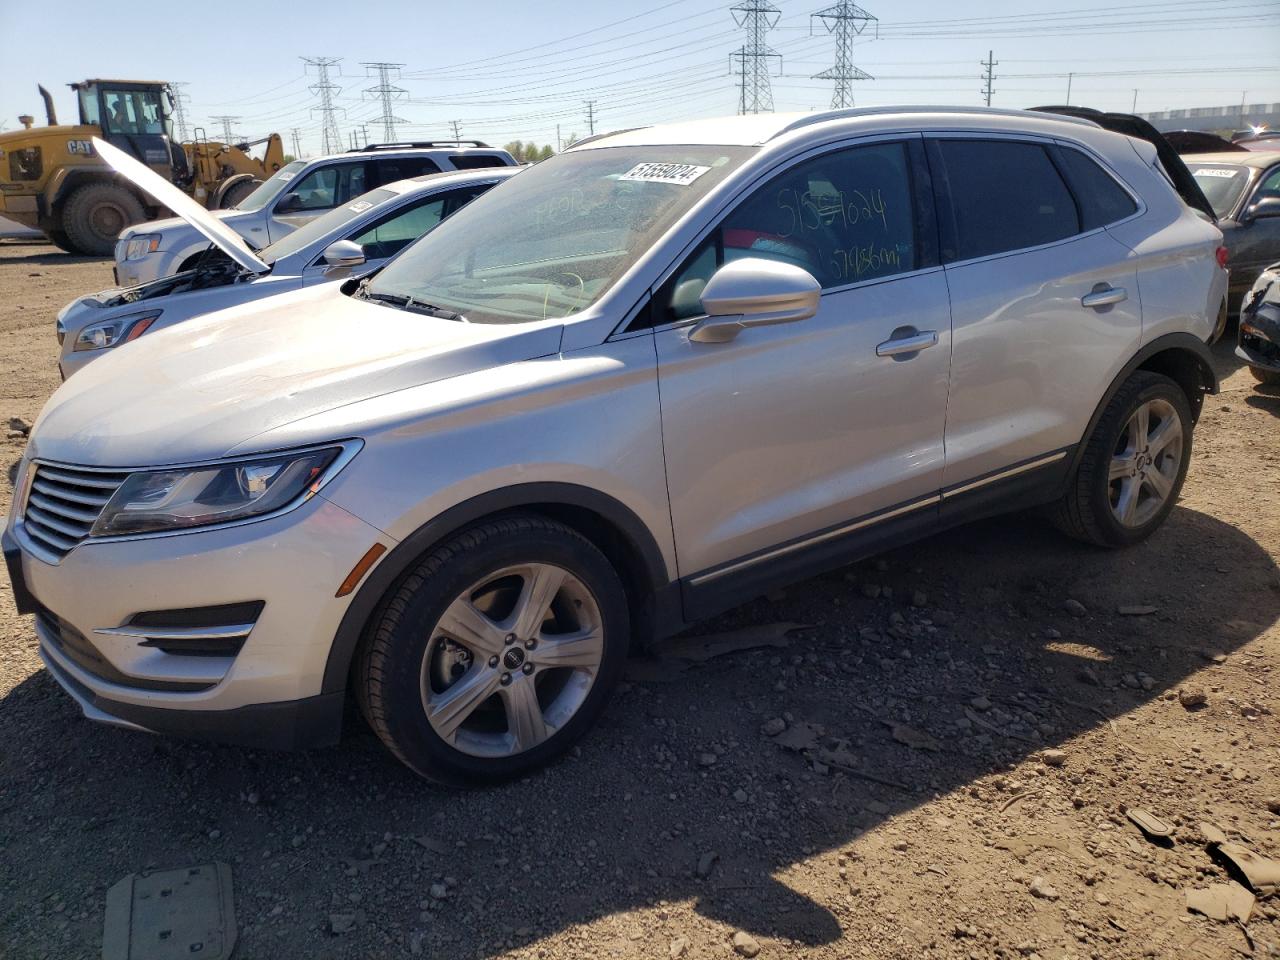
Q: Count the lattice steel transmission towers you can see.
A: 6